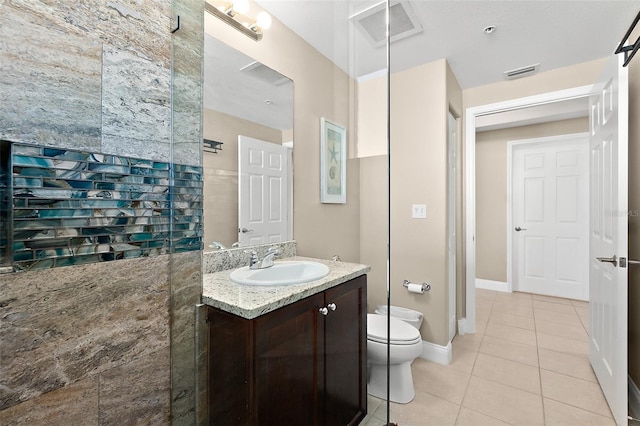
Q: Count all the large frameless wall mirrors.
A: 1